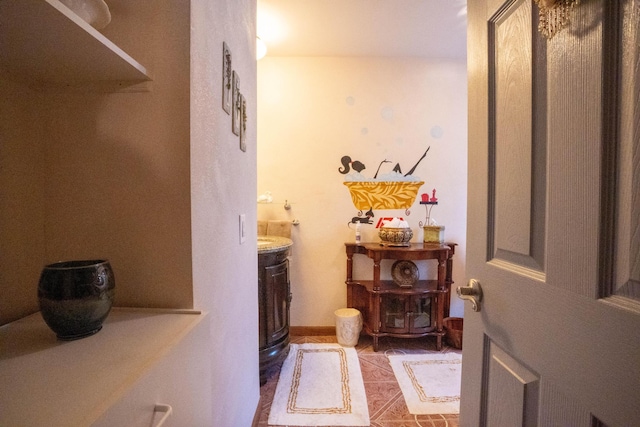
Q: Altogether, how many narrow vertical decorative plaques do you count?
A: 3